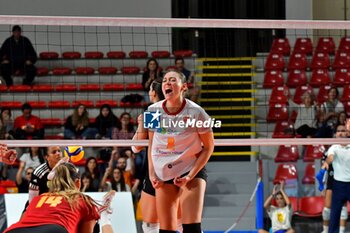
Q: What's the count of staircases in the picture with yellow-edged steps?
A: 1